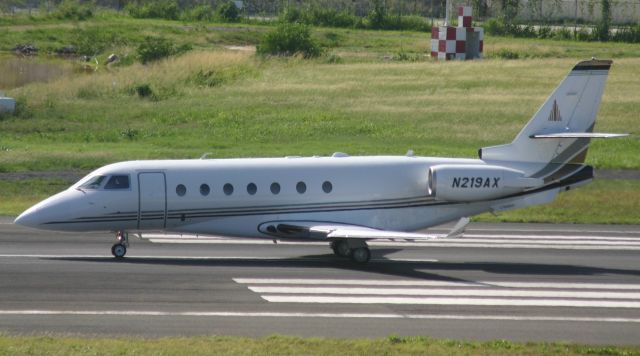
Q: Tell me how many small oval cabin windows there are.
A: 7